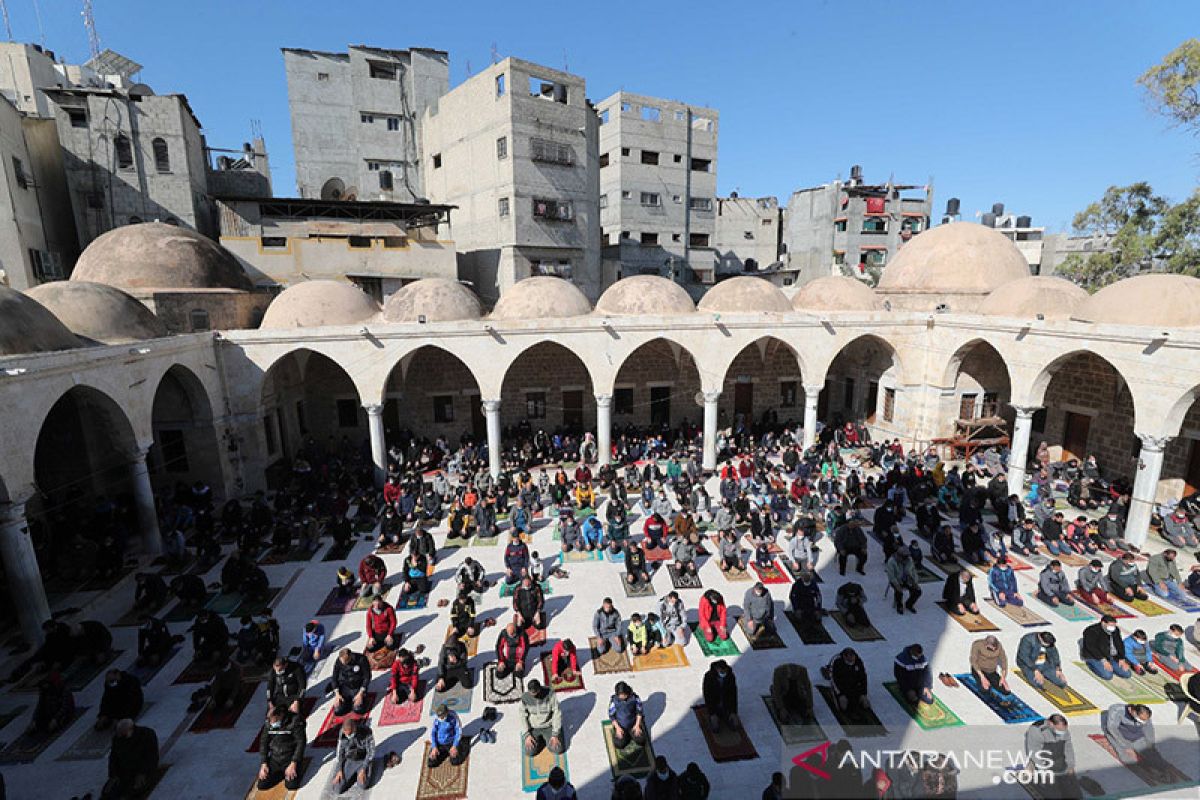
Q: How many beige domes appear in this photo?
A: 12